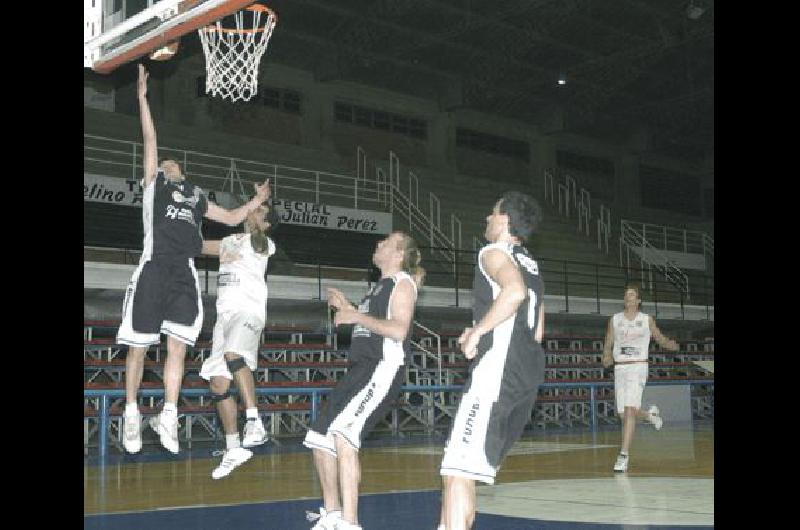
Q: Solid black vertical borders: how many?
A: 2